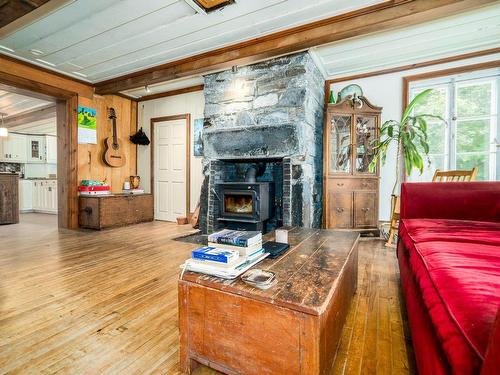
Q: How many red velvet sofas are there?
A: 1